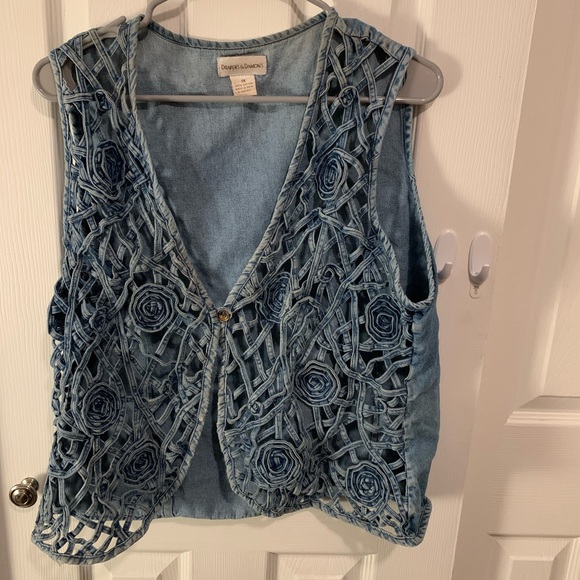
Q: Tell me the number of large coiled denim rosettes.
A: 10